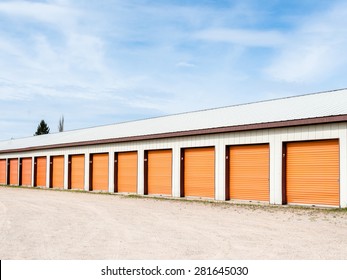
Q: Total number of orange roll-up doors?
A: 12